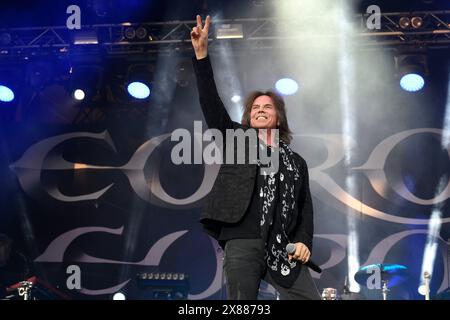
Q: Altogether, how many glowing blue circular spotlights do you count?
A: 4